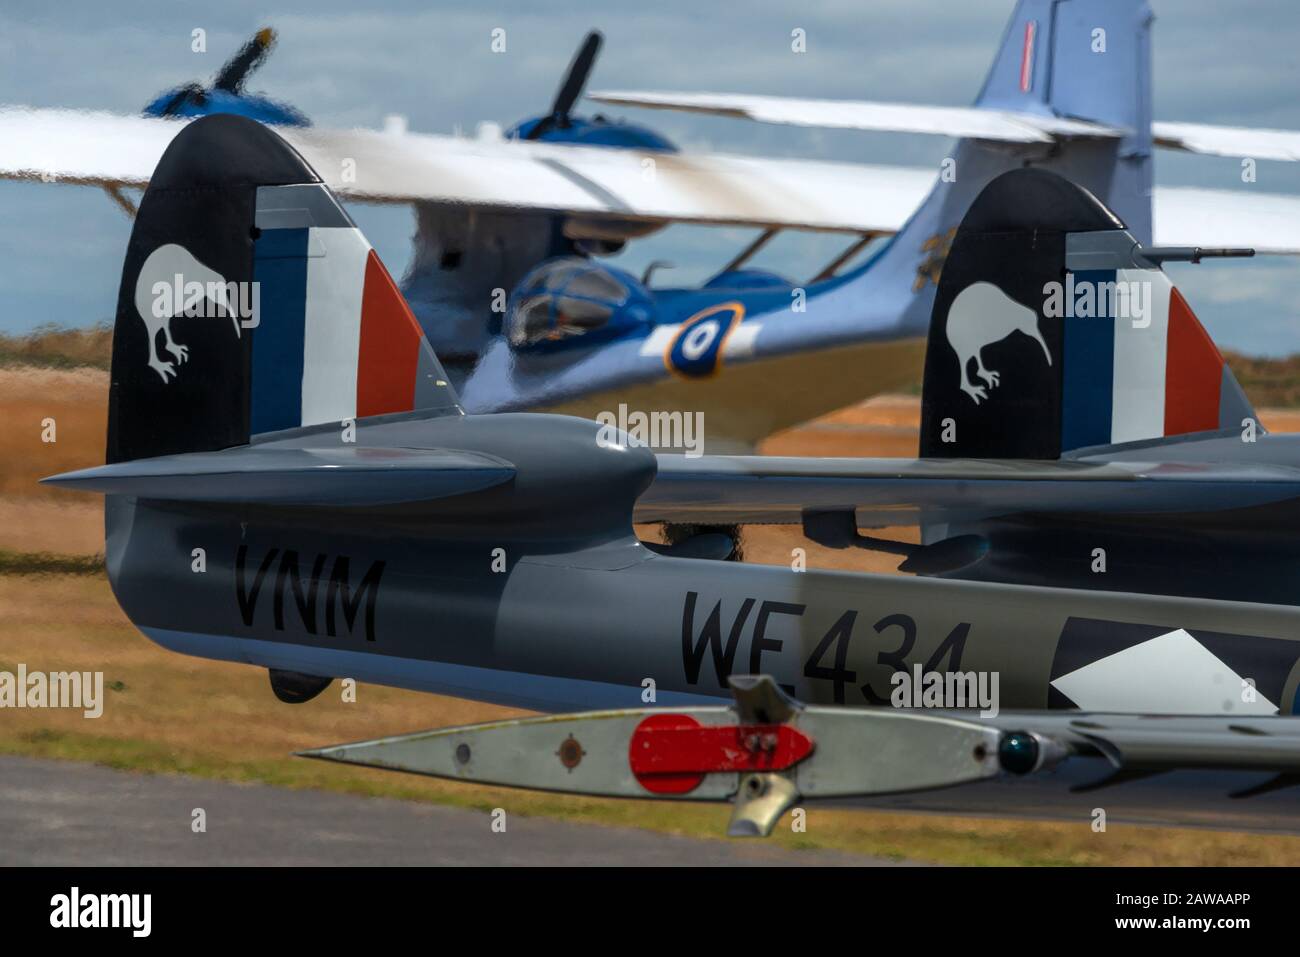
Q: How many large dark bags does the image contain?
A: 0